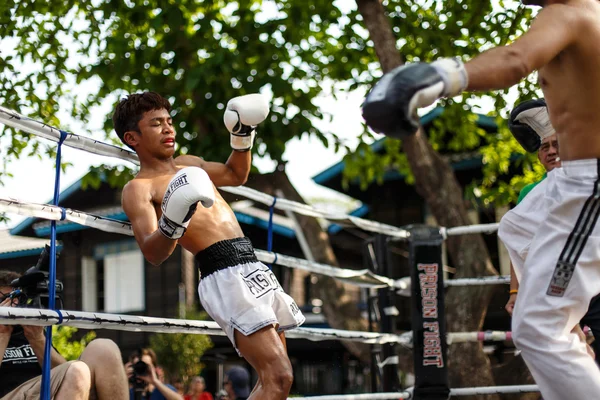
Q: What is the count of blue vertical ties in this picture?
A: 2